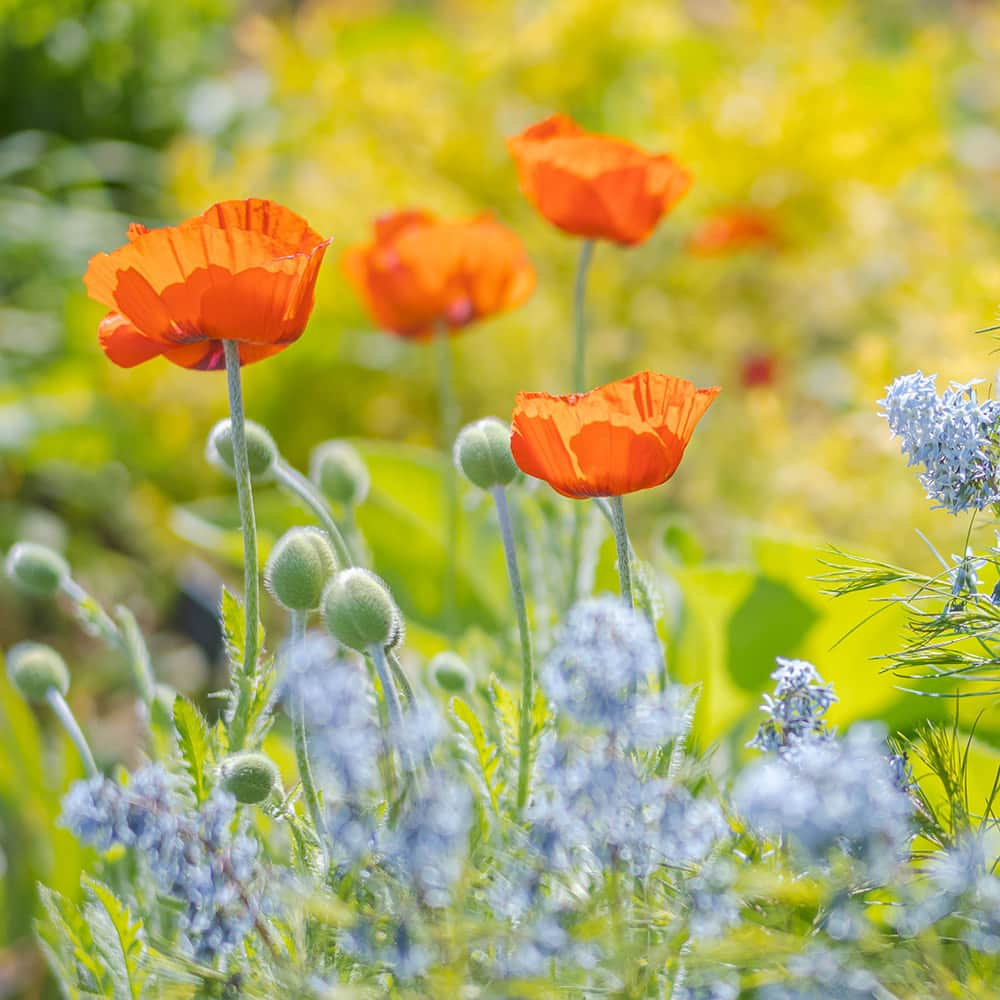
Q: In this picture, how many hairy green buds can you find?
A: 9